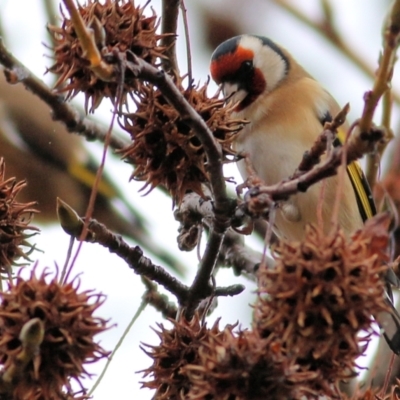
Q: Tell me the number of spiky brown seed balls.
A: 7